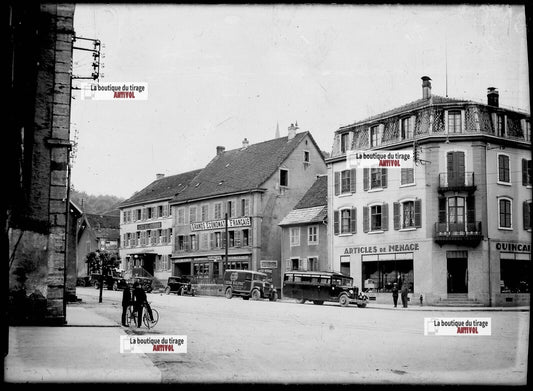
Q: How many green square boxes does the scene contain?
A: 0